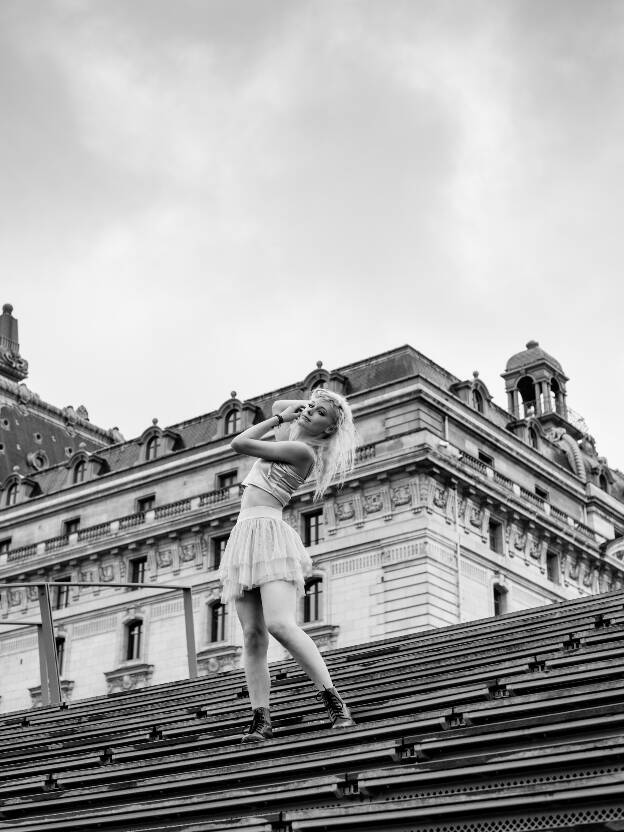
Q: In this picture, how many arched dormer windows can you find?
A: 8